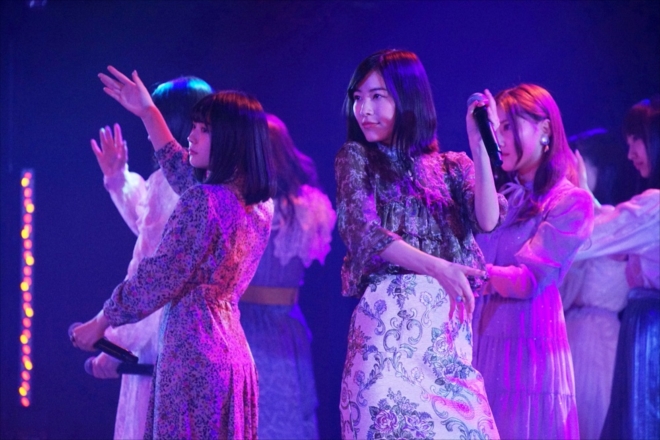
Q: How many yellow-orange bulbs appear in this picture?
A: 9